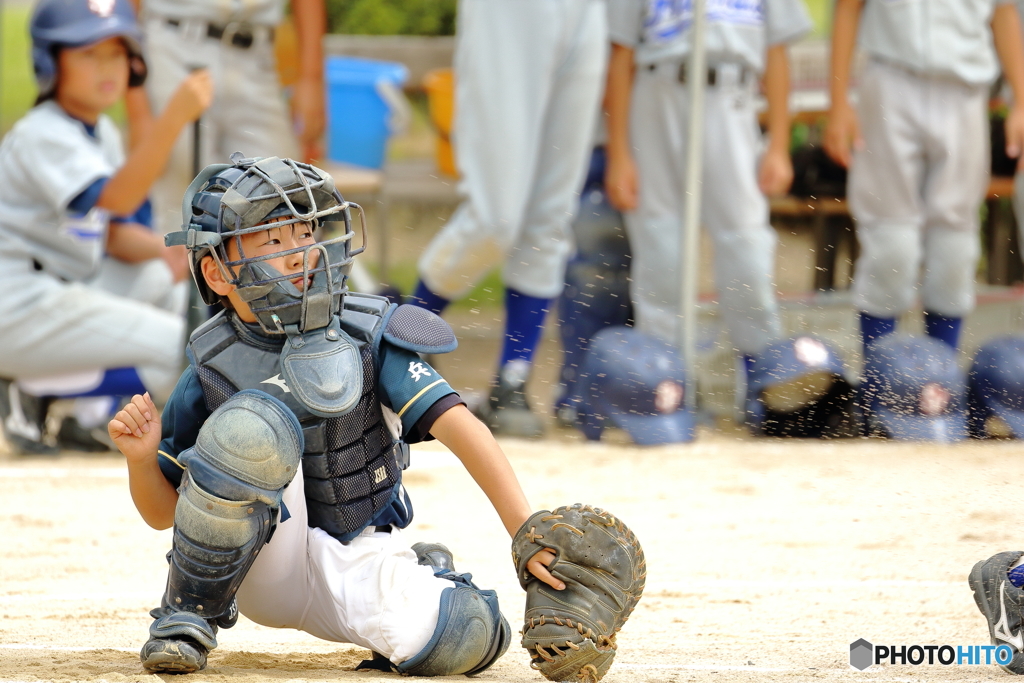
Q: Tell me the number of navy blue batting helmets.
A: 5